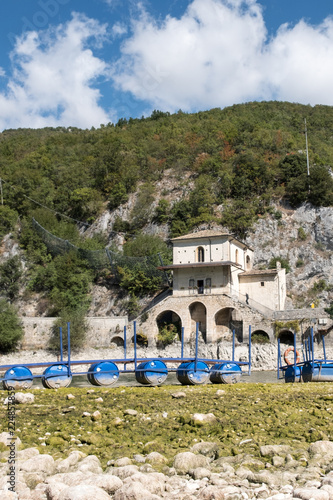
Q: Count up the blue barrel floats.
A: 8